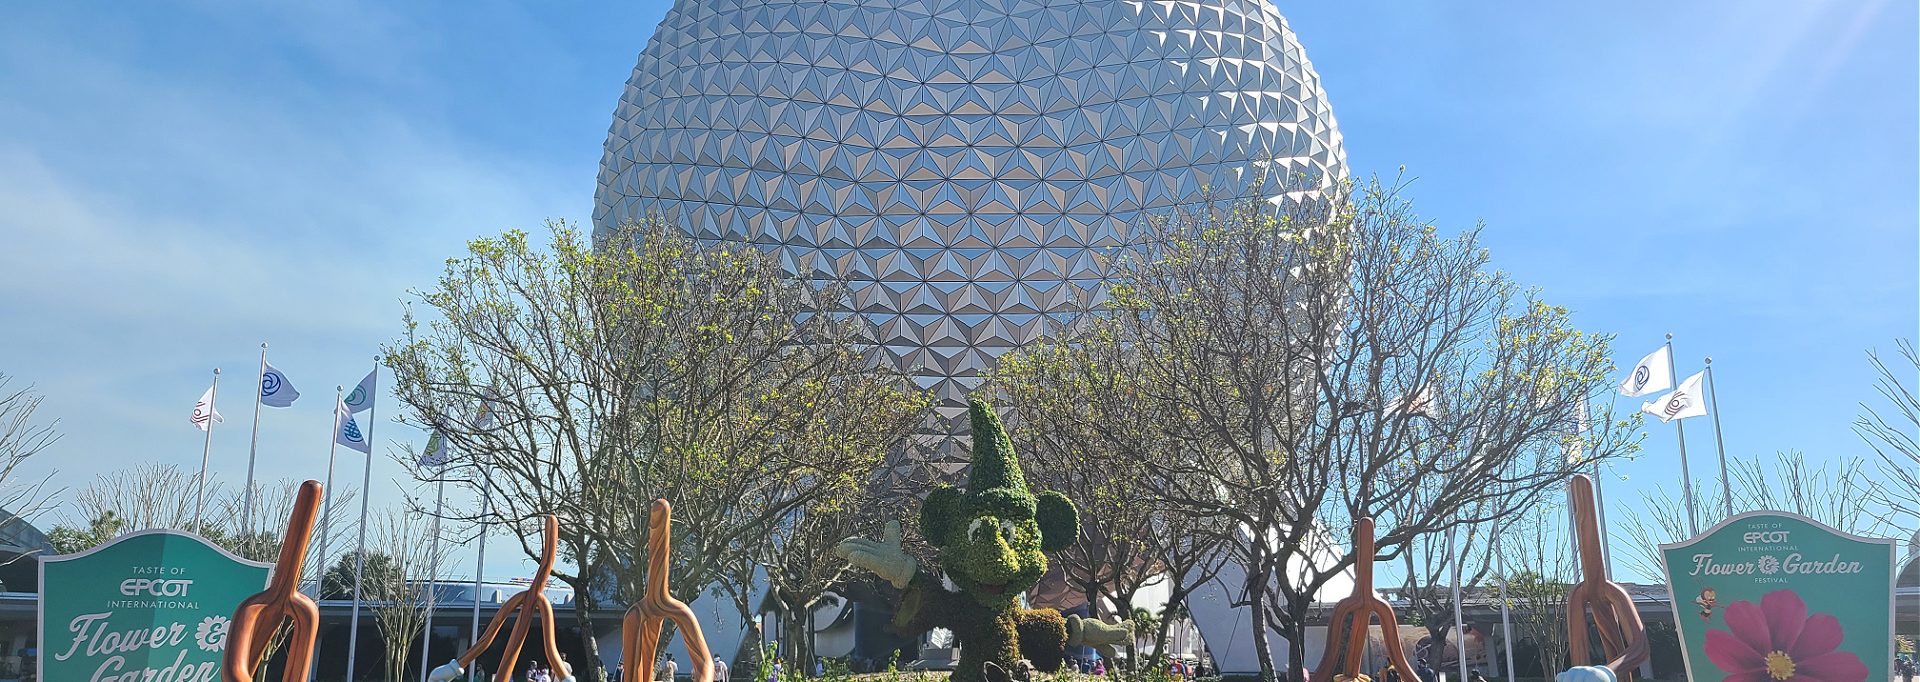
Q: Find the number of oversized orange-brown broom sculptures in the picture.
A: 5